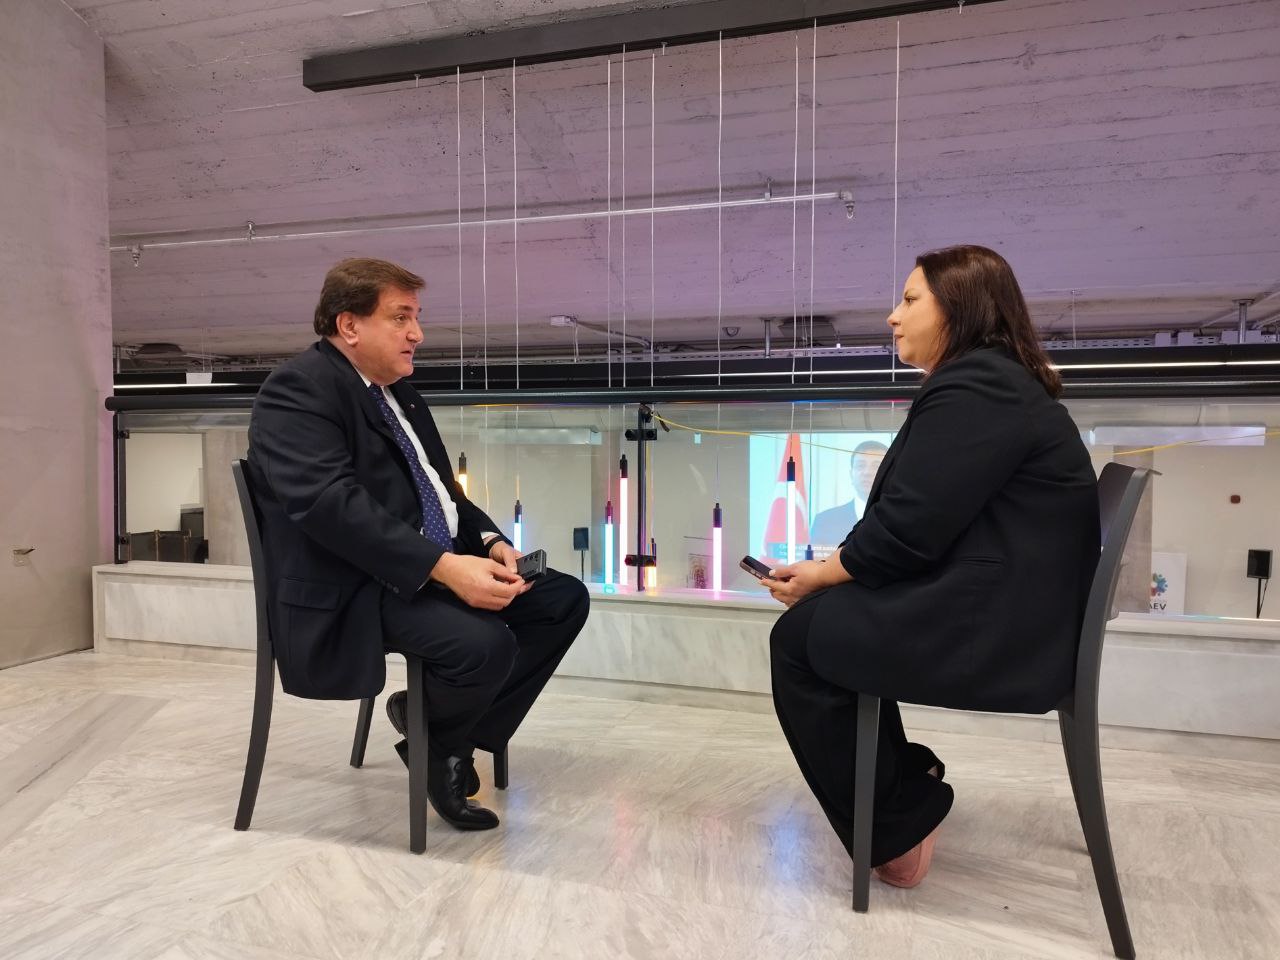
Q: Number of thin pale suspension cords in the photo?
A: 10